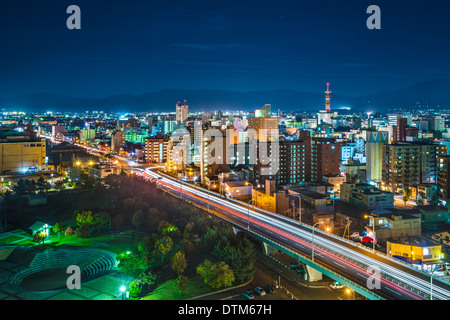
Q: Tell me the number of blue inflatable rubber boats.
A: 0